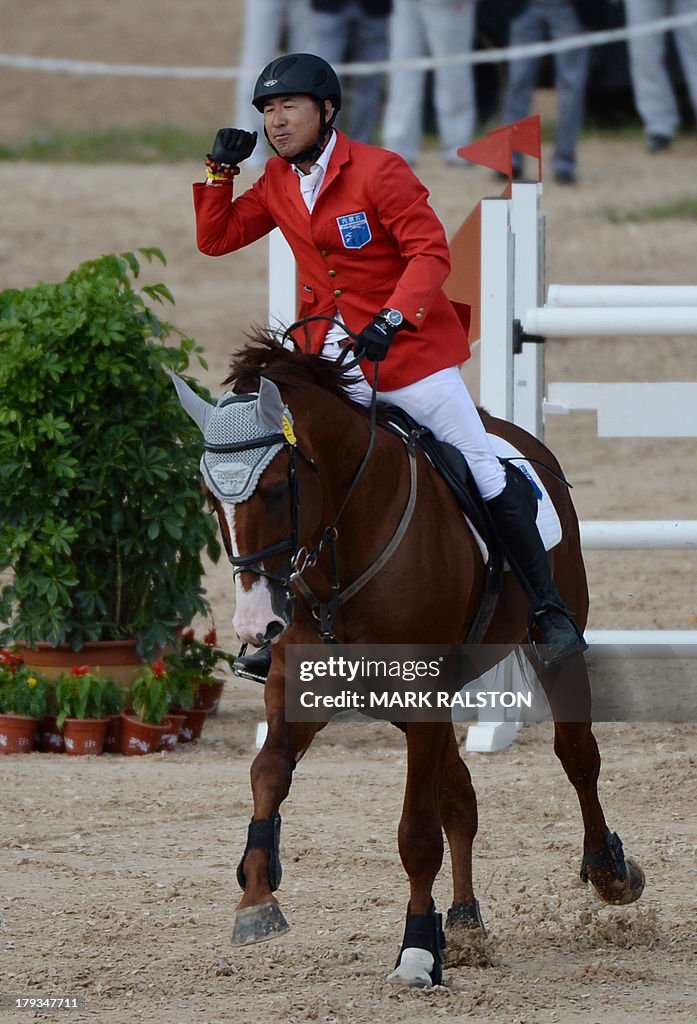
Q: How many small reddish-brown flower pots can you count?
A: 8